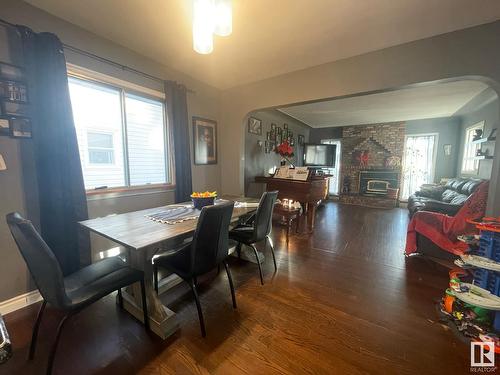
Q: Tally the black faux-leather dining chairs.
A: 3